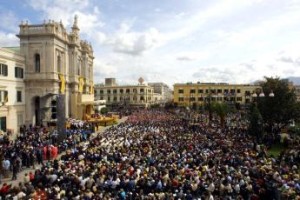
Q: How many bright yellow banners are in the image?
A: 3